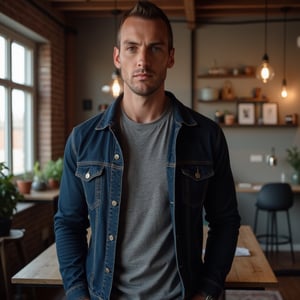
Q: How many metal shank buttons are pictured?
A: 6